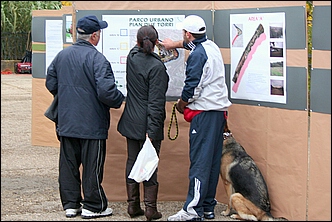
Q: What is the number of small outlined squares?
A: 3